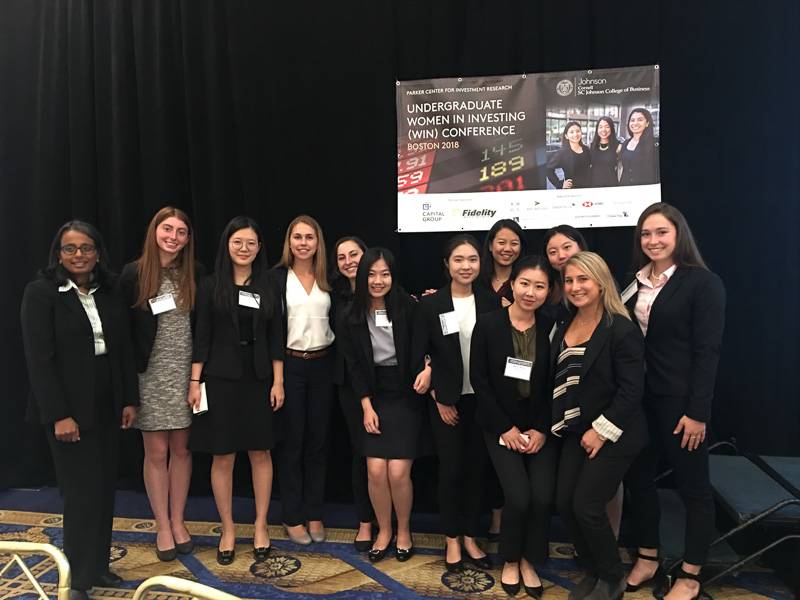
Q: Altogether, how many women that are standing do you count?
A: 12